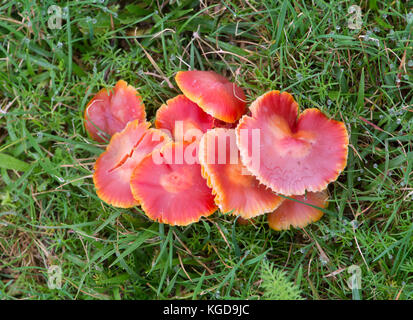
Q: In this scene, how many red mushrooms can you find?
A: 8